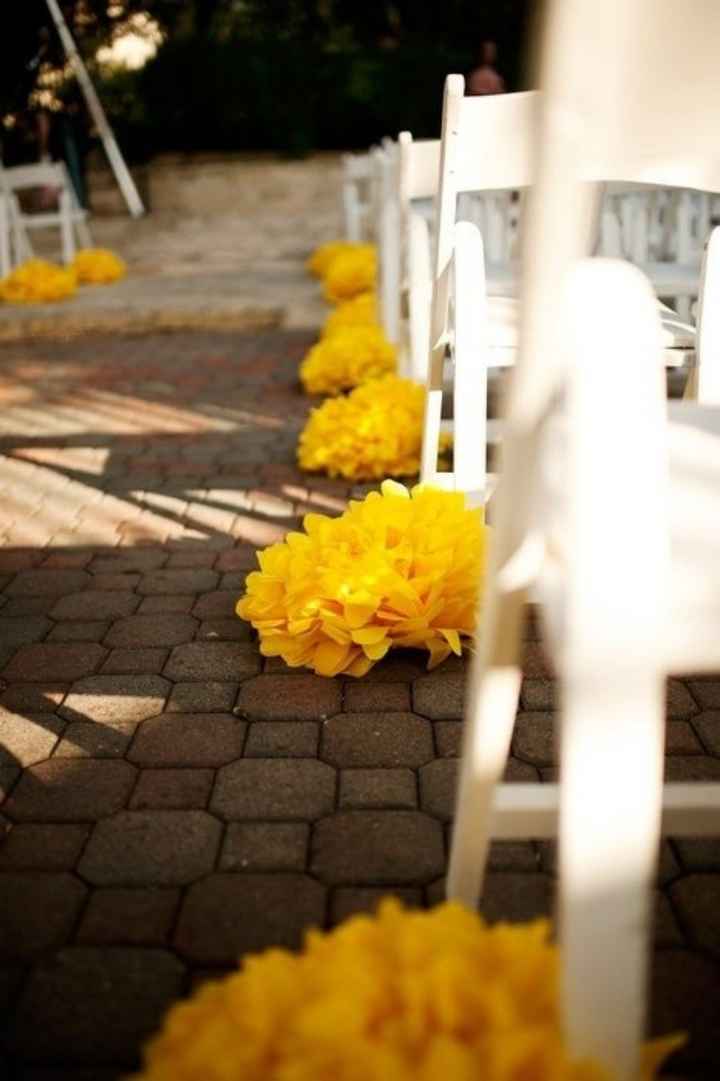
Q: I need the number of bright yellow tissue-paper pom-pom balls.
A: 9